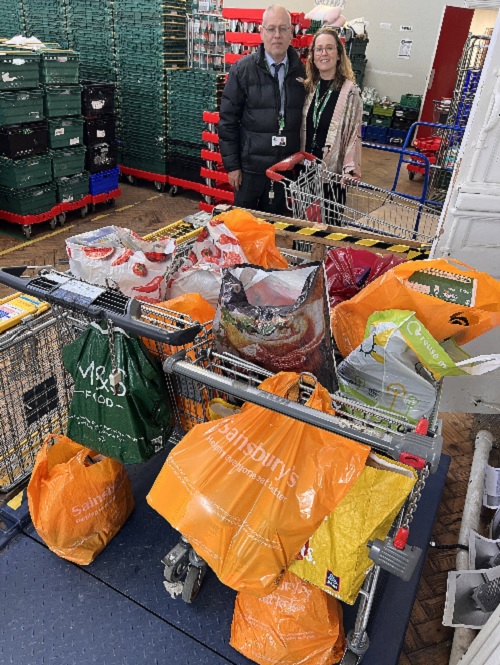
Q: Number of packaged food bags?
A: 13